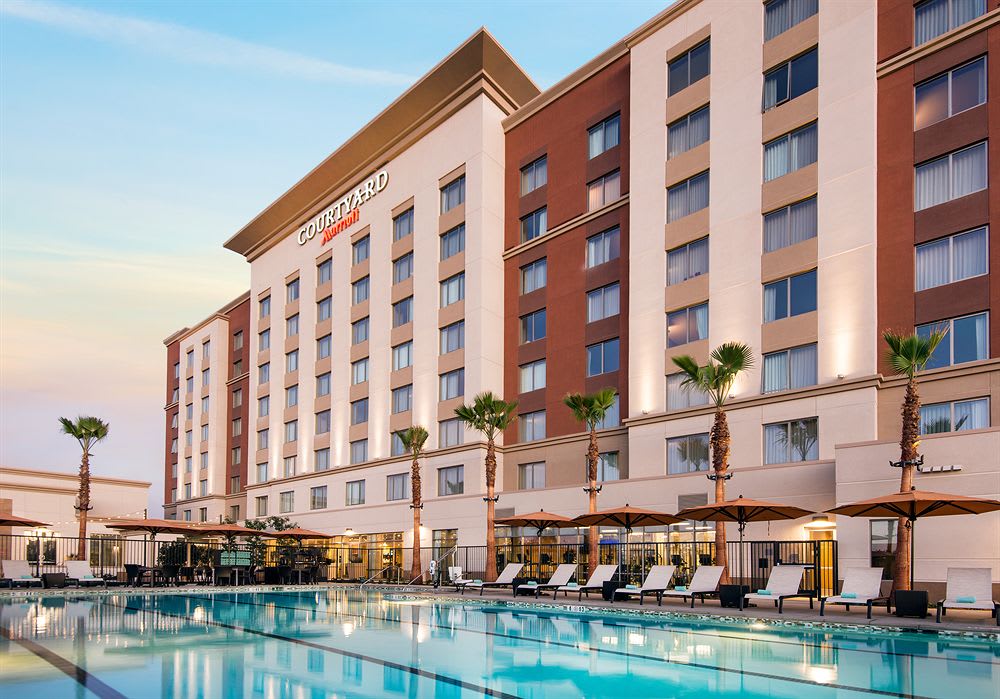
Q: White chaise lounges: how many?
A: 10